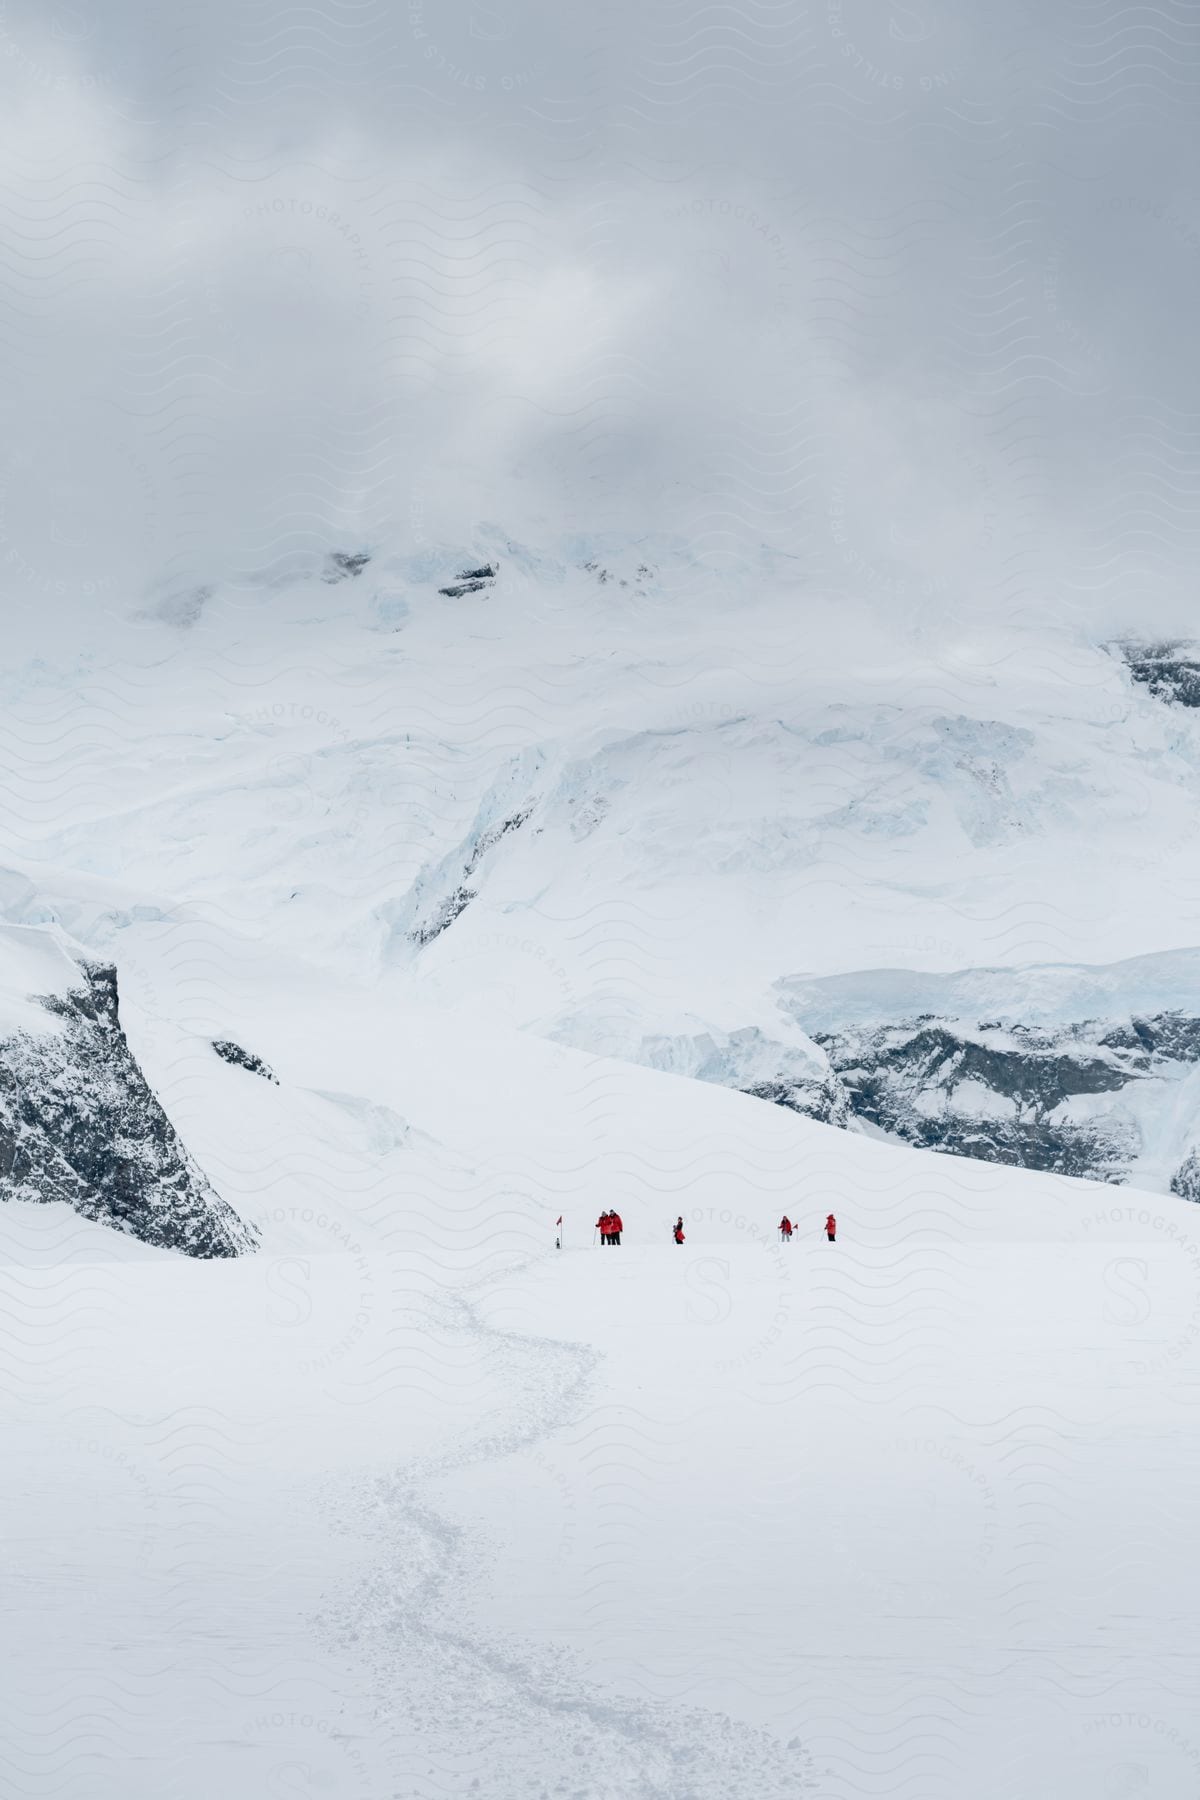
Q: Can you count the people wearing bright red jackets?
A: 5